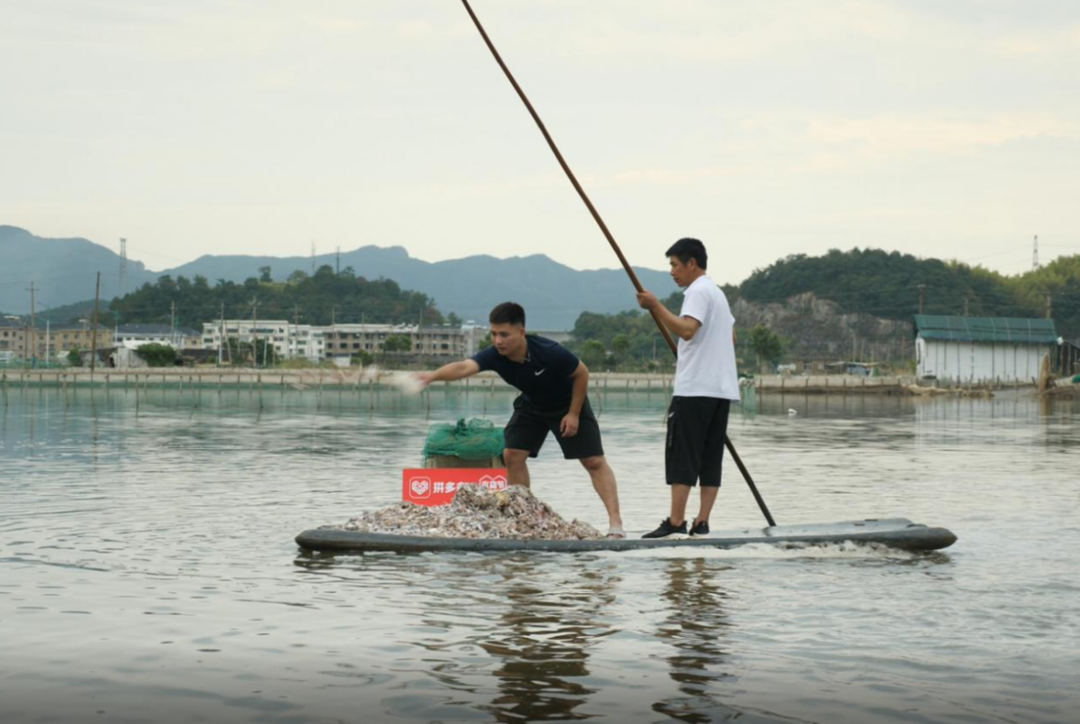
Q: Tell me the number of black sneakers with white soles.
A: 2